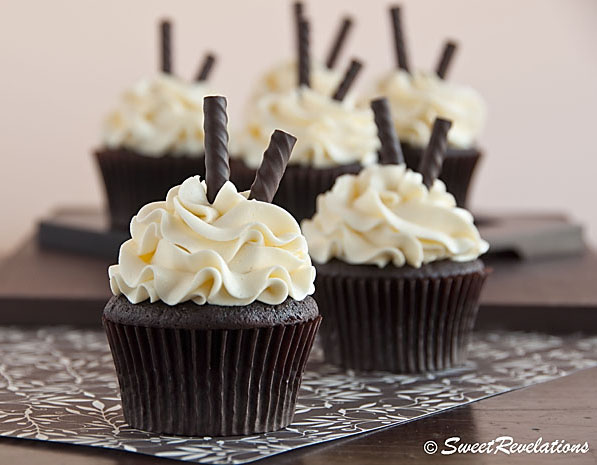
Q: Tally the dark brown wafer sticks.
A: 12